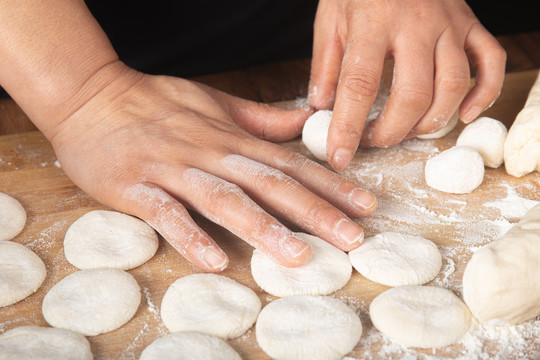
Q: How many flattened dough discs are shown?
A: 11